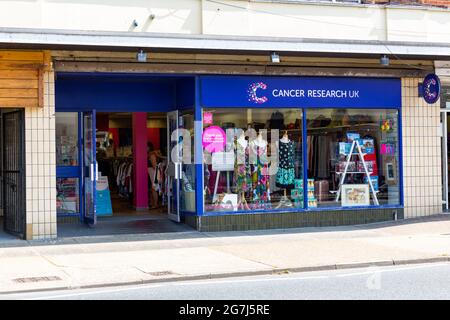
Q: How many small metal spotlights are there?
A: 3